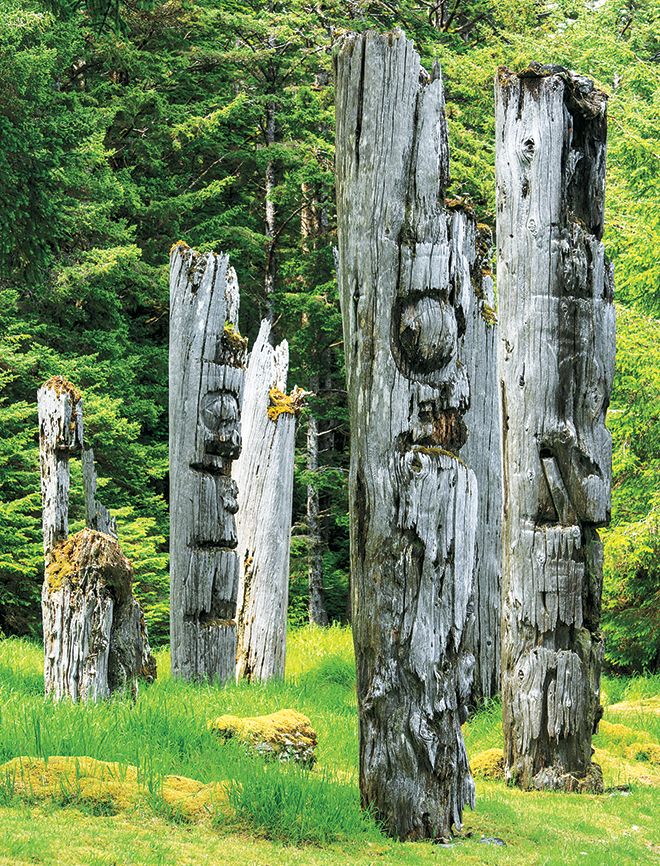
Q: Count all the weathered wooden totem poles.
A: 6